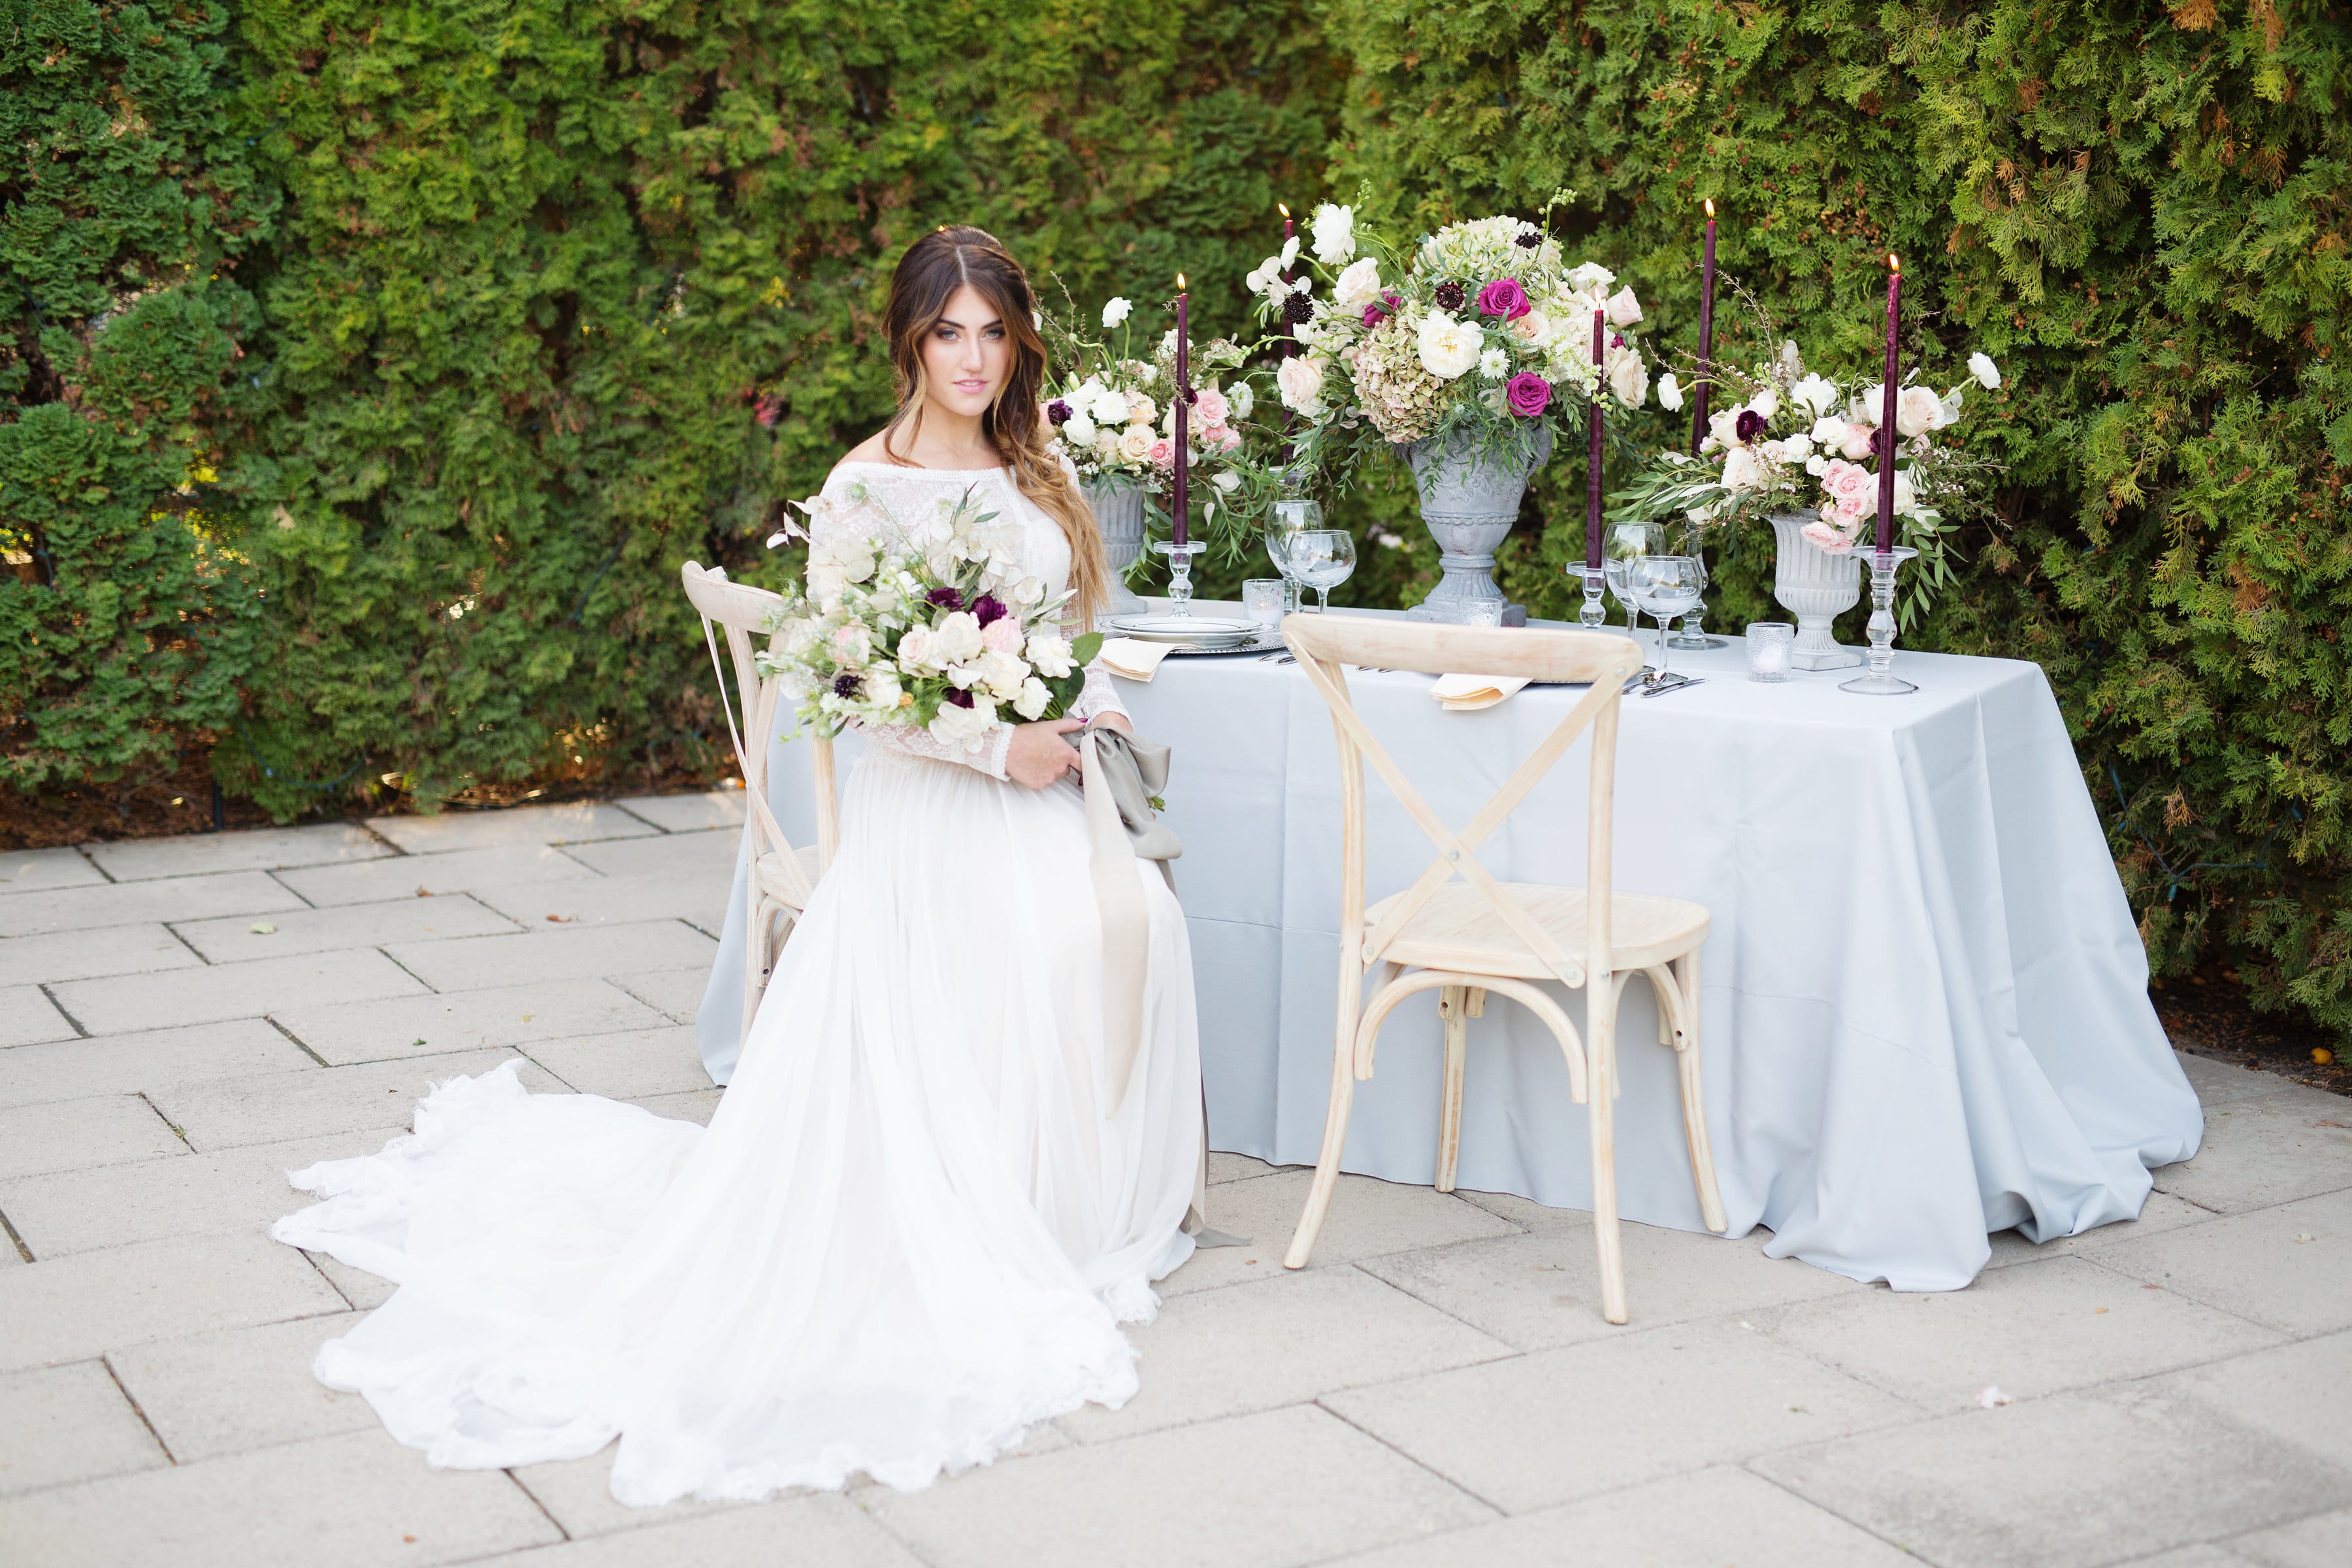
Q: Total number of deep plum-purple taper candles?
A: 5